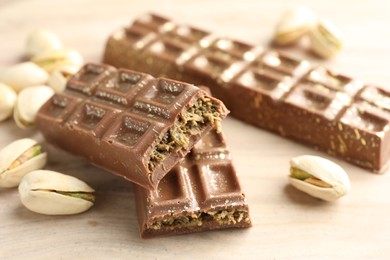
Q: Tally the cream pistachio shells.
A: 11